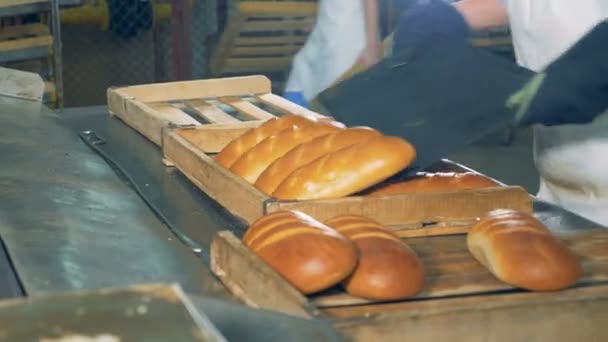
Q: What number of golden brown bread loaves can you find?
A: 8